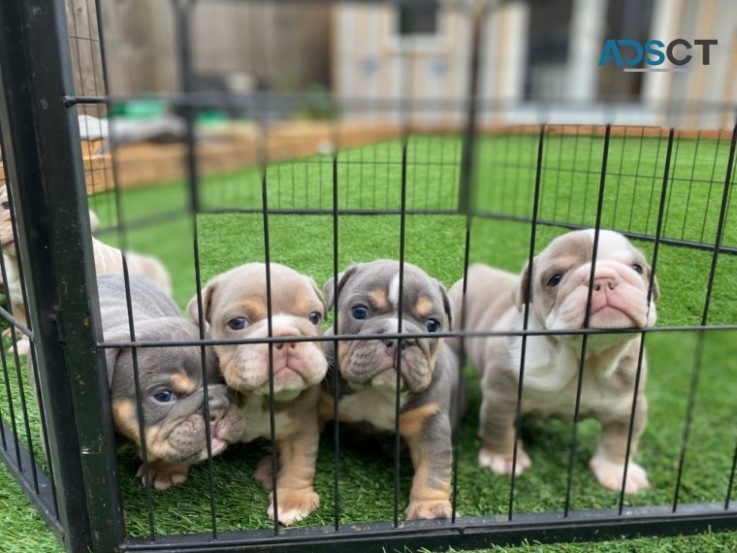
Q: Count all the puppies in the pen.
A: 5